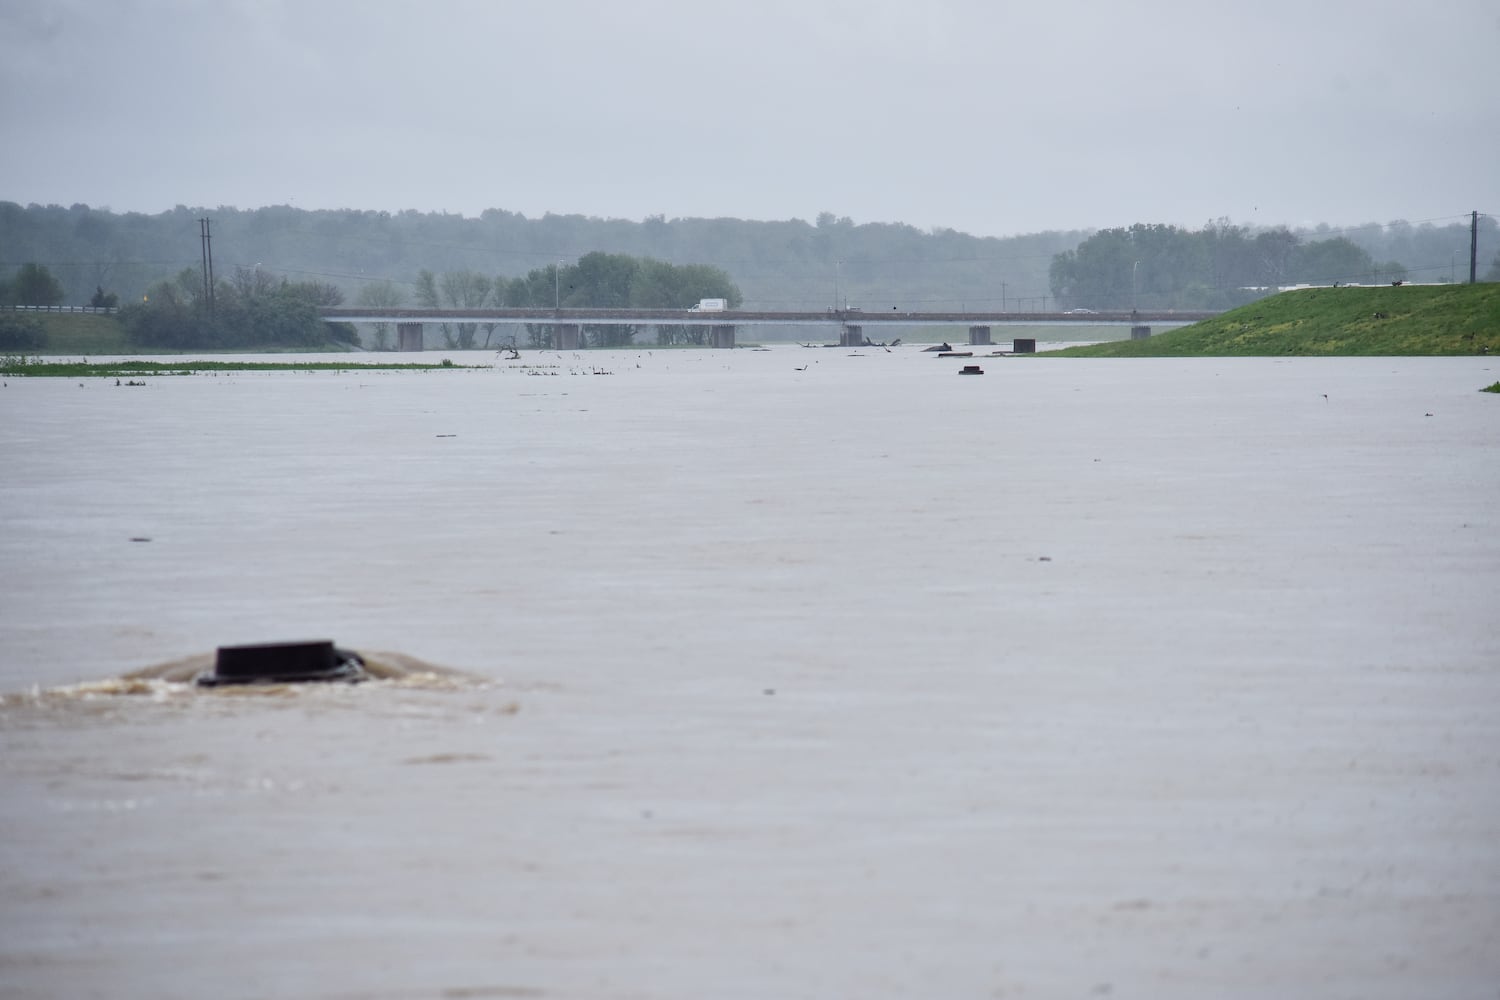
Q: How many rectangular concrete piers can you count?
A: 6